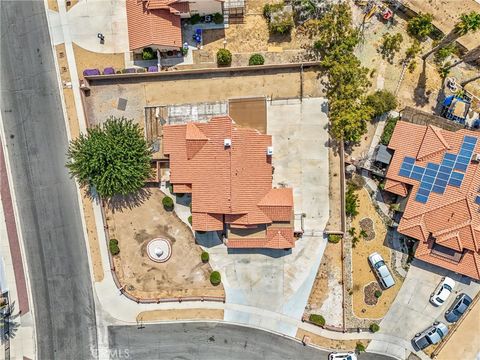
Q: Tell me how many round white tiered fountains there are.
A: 1